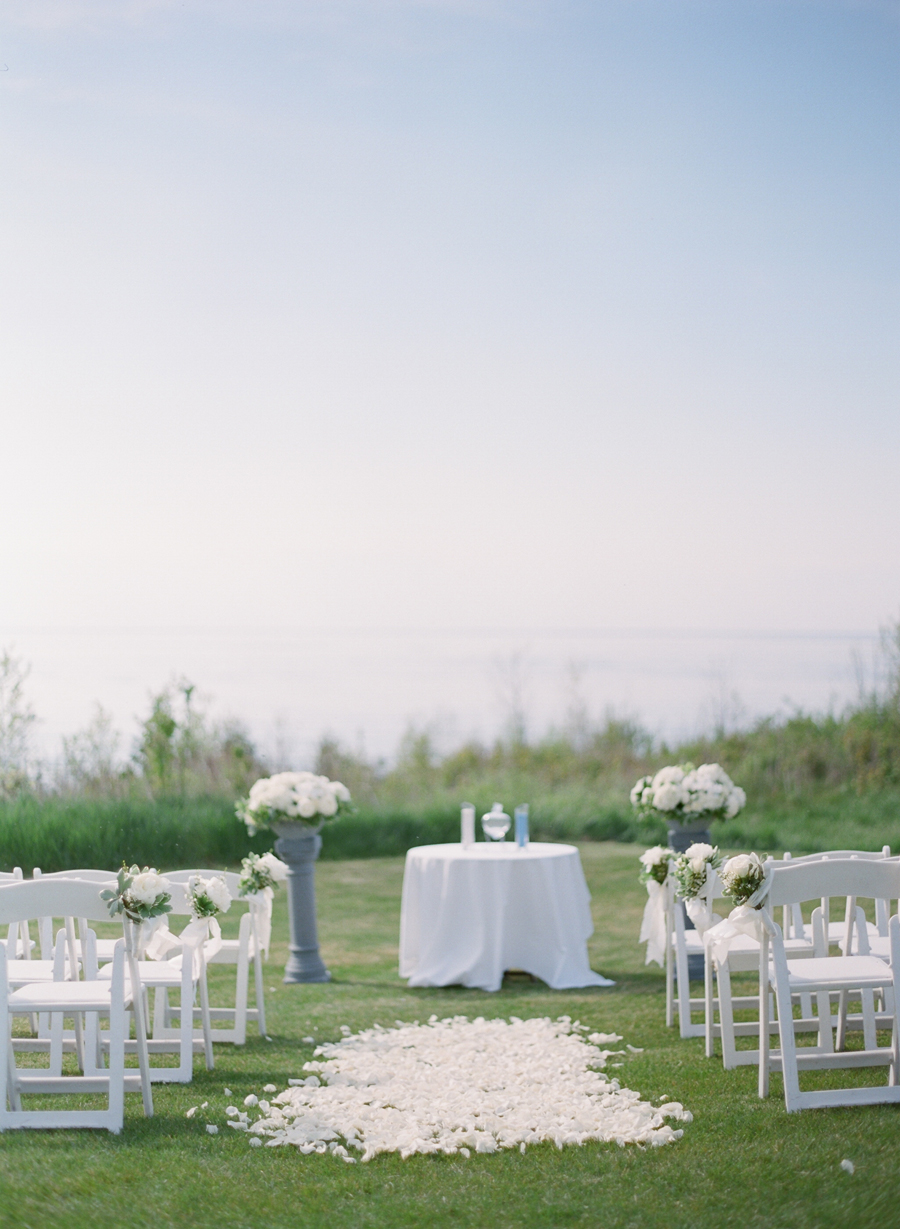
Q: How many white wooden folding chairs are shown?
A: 11